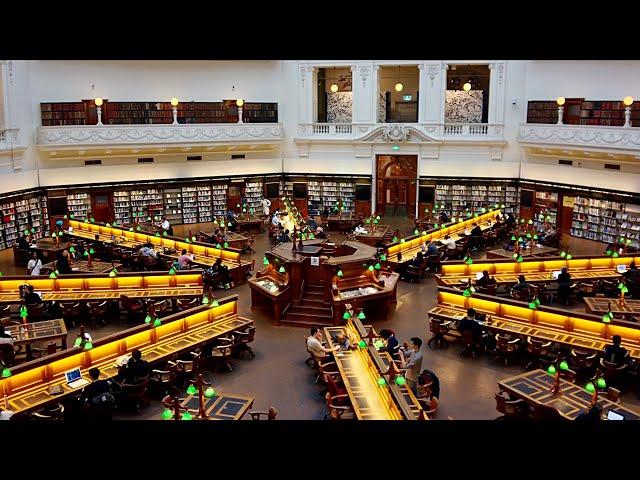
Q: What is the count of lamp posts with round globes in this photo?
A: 5